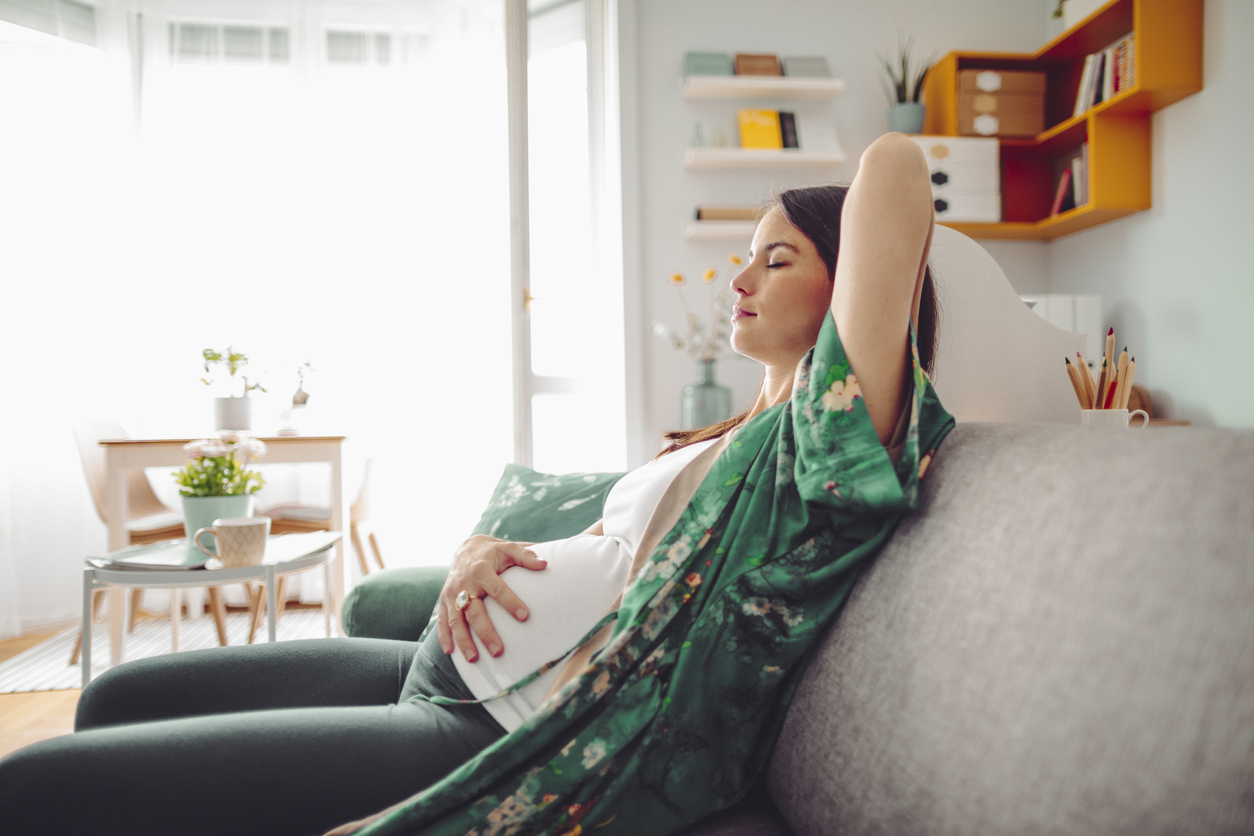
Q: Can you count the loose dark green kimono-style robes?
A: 1